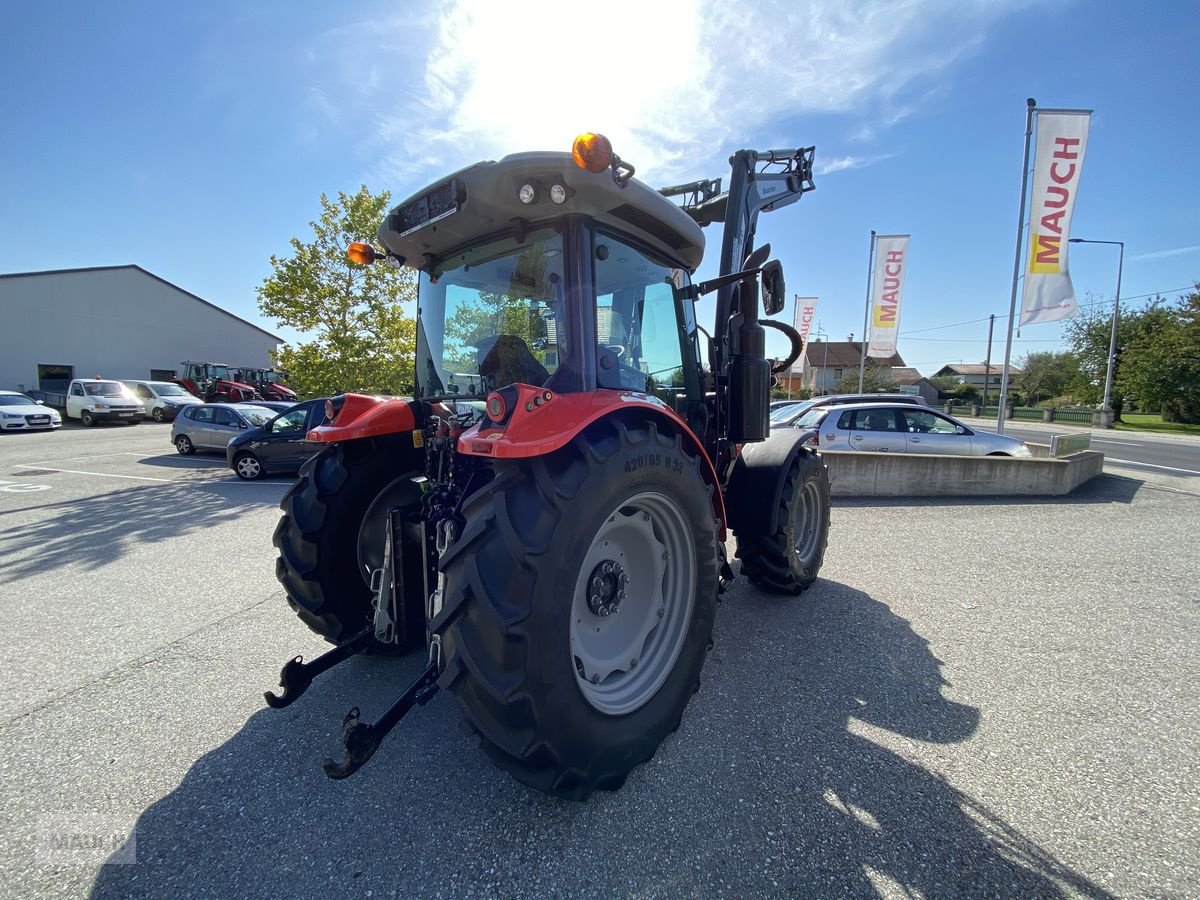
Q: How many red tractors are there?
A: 3